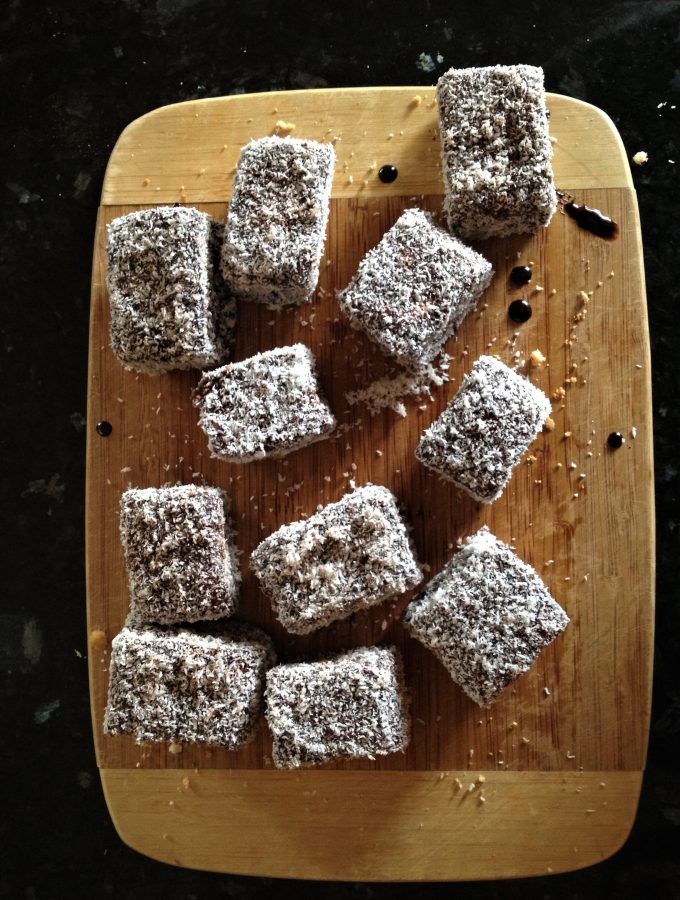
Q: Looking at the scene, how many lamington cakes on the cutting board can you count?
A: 11